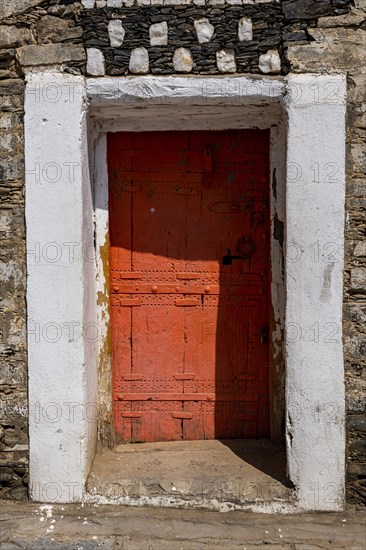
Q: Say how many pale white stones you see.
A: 9